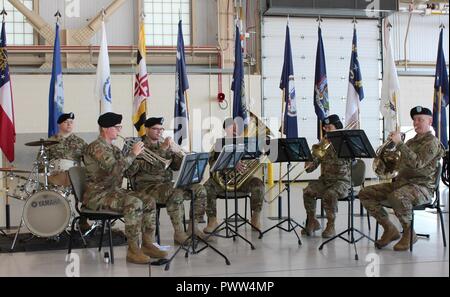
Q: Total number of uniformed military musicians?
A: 6